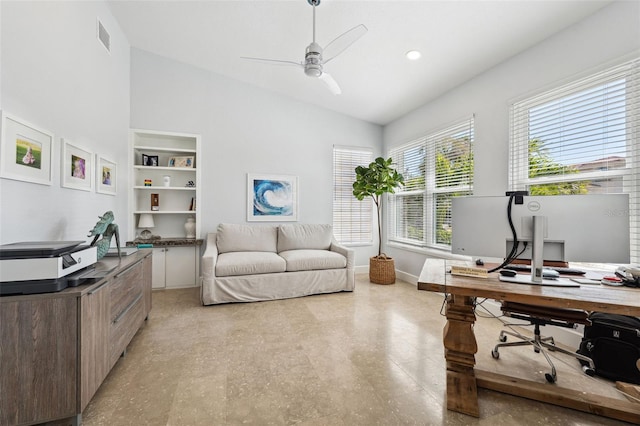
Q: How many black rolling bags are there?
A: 1